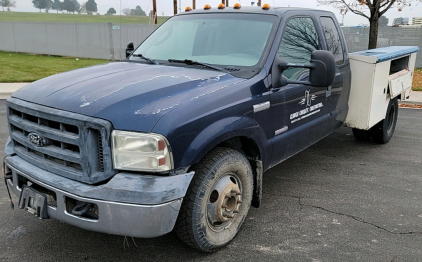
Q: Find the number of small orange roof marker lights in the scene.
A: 5